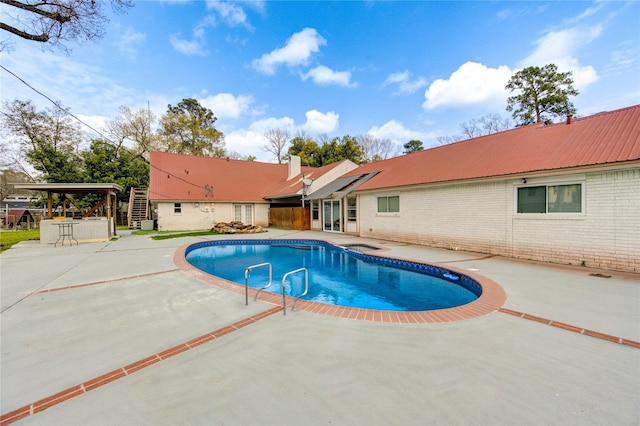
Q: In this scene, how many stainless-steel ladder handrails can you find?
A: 2